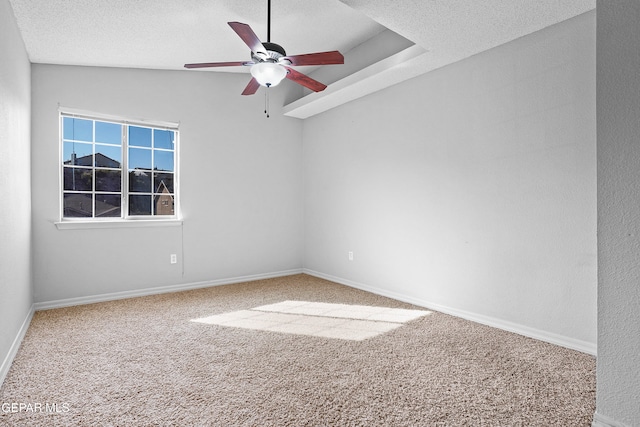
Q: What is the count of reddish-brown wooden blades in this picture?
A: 5